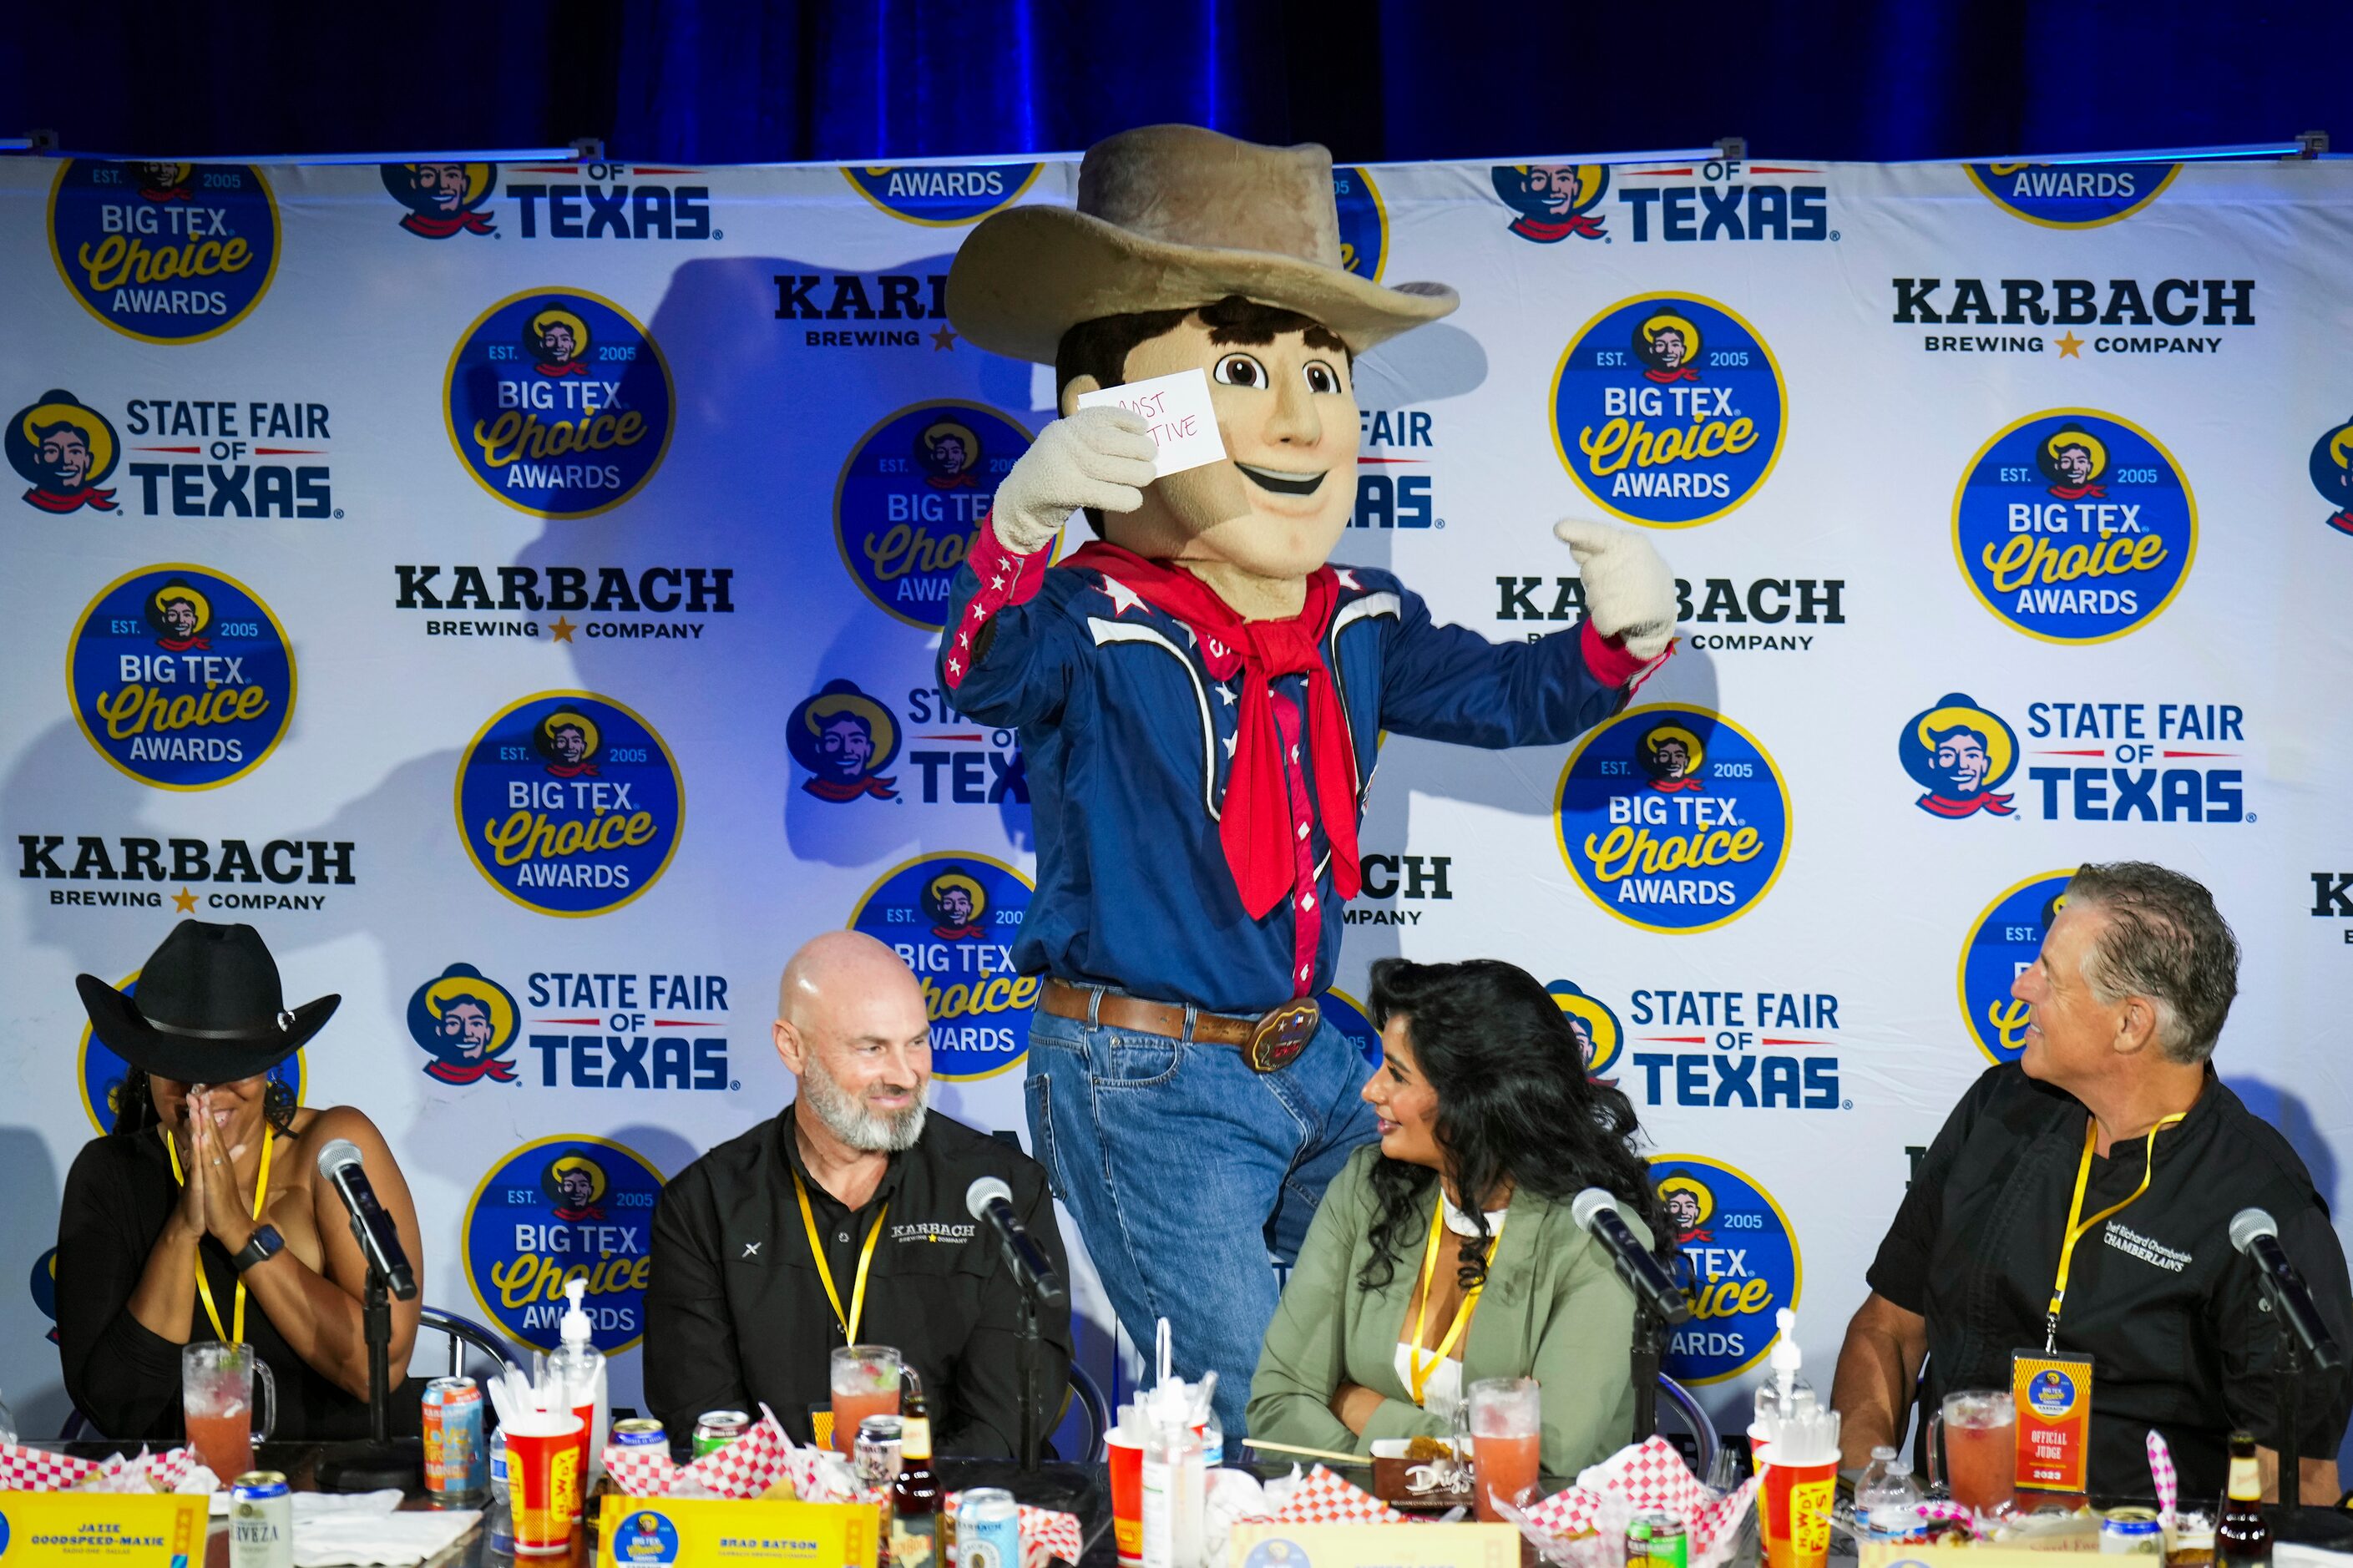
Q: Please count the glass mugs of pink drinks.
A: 4